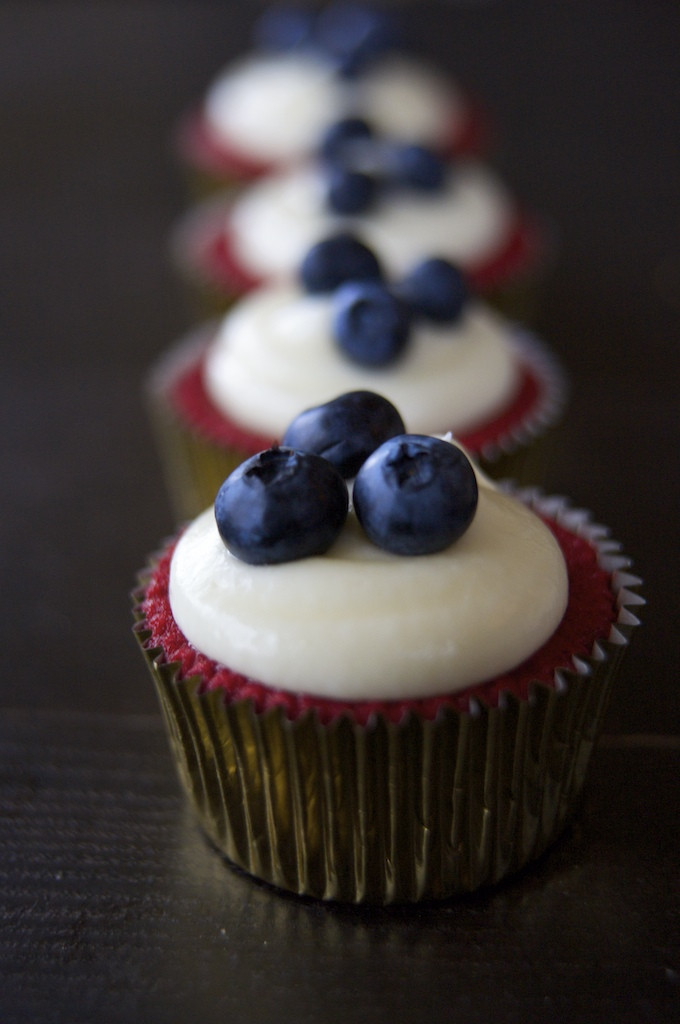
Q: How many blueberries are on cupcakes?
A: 12